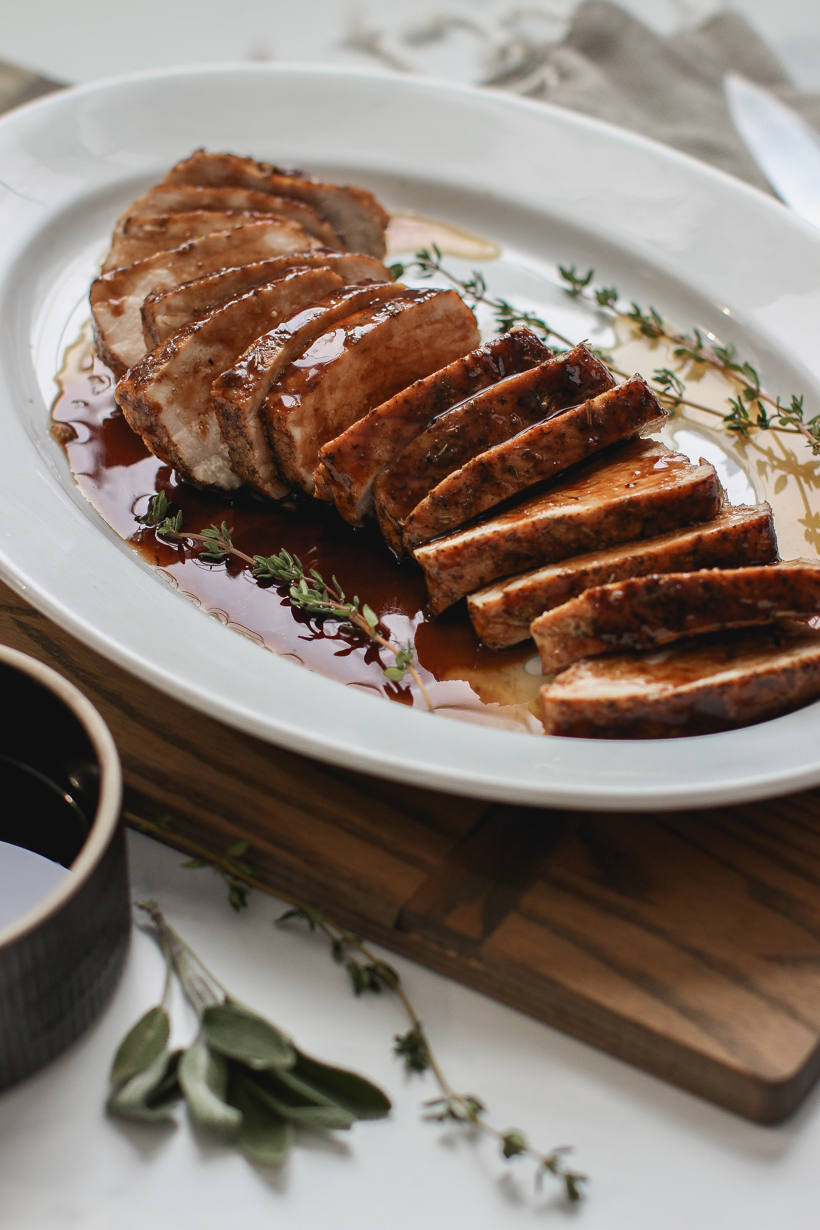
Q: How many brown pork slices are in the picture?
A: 15